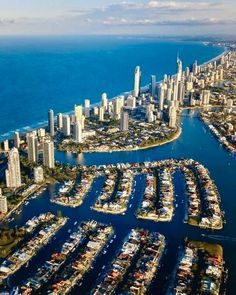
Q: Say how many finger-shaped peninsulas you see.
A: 8